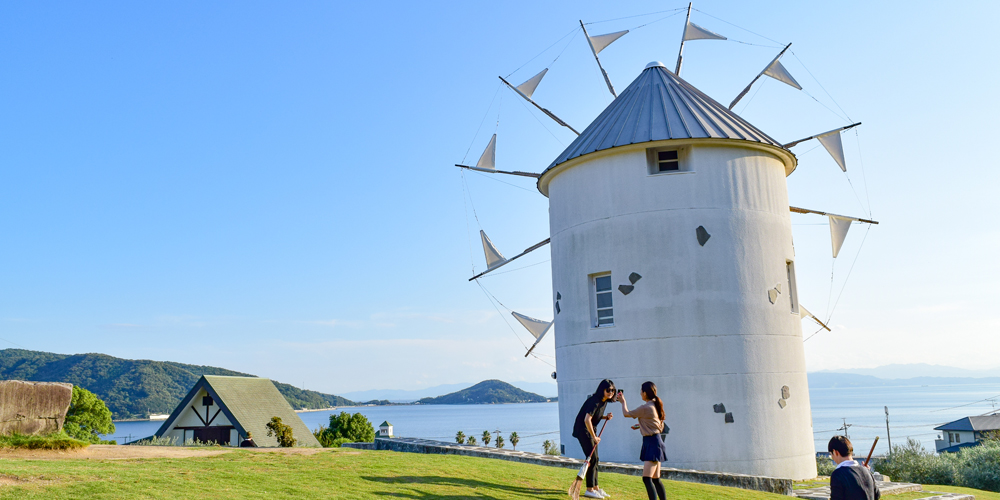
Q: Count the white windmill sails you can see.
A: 10